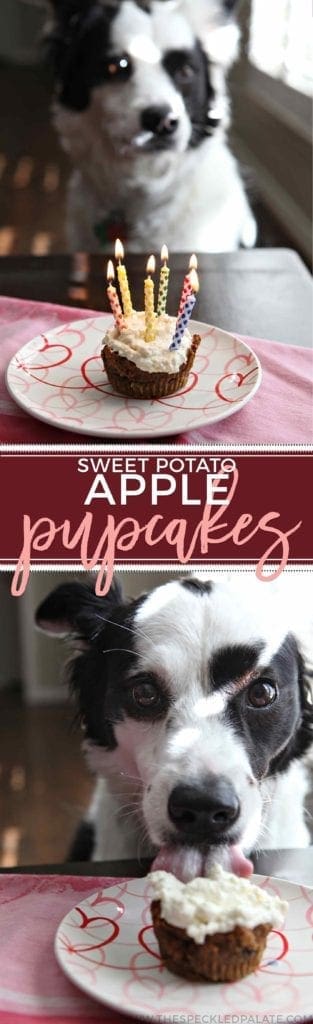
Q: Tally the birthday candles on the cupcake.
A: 6